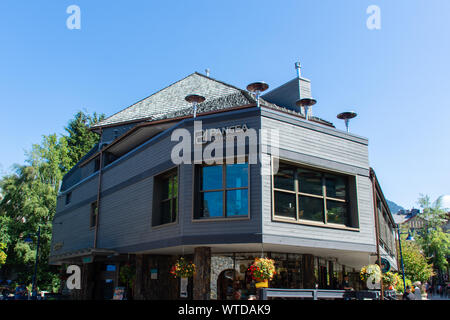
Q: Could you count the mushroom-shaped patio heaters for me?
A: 4